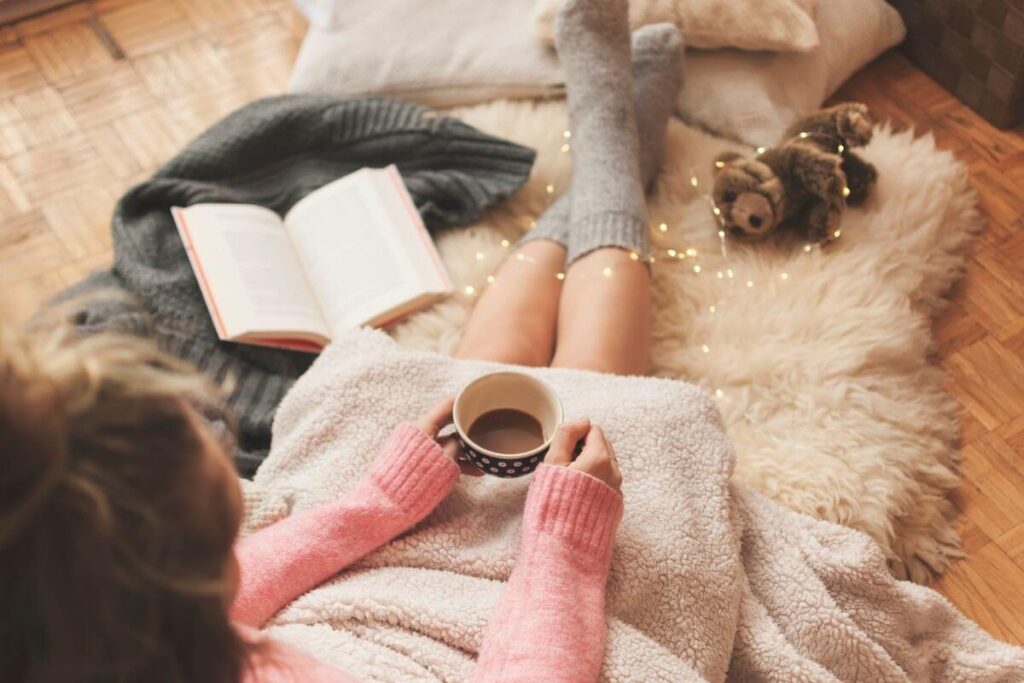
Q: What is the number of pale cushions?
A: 3